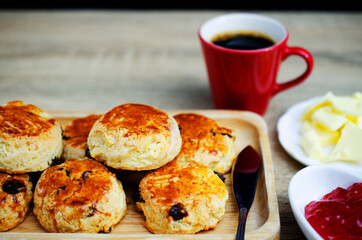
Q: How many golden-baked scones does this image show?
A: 7